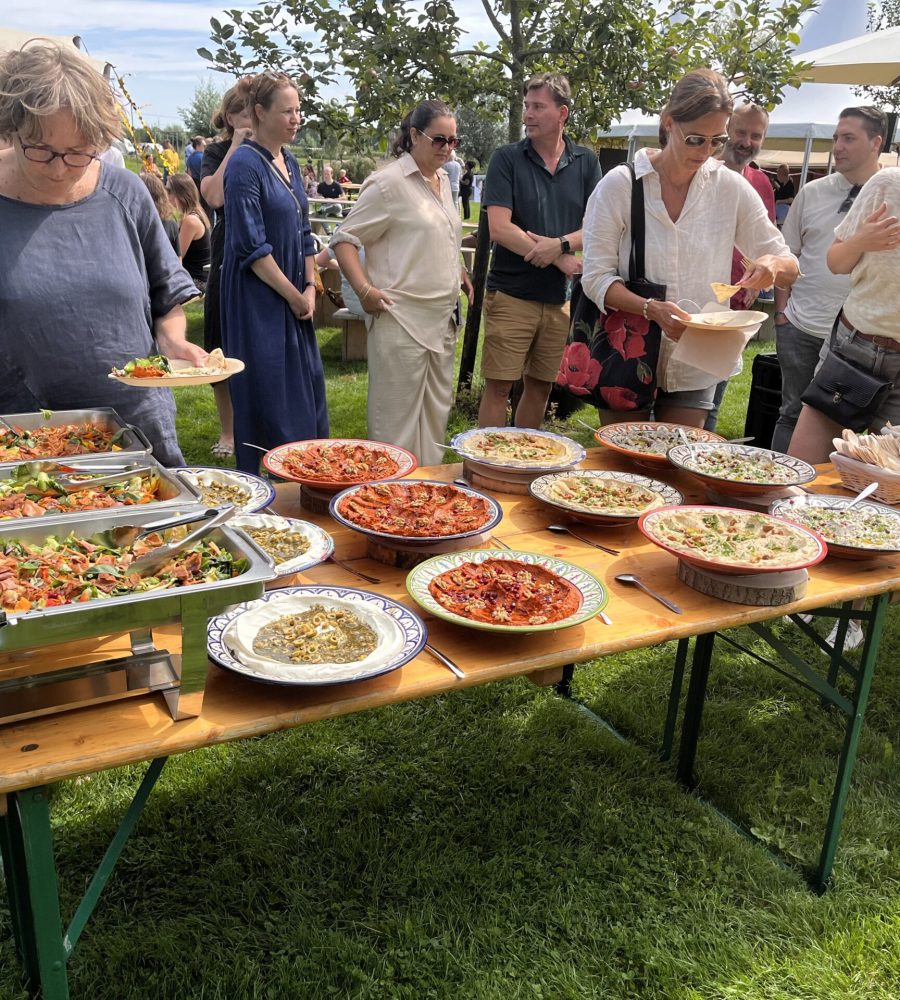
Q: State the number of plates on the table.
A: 12